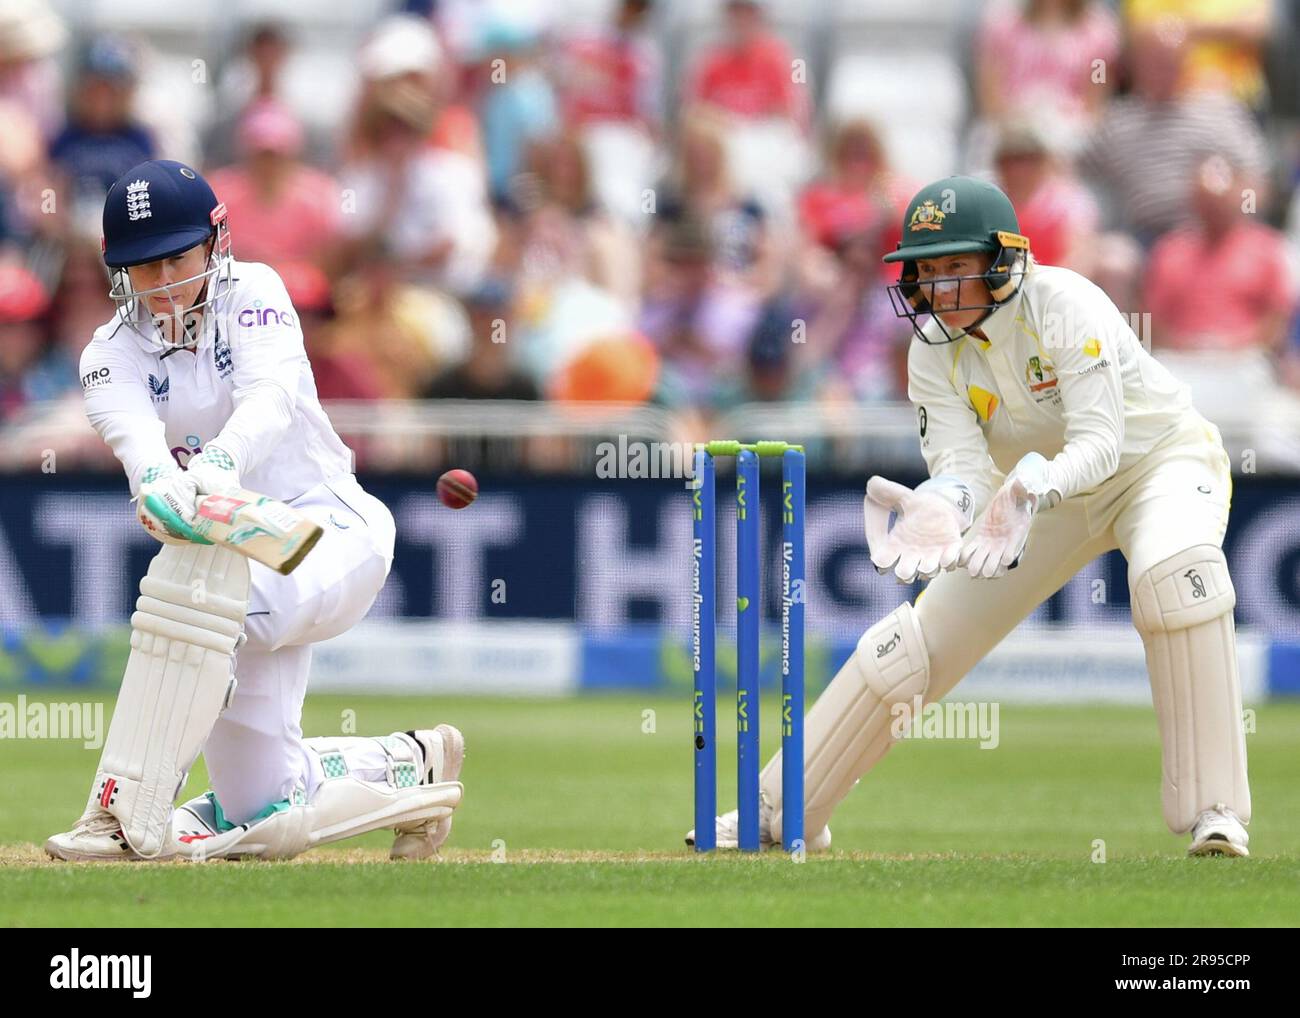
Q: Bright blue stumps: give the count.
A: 3